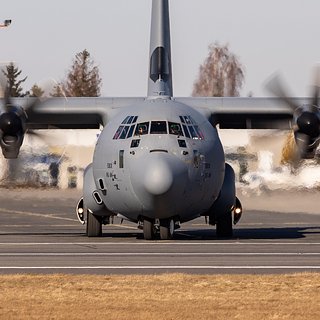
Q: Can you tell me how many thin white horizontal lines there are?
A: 3